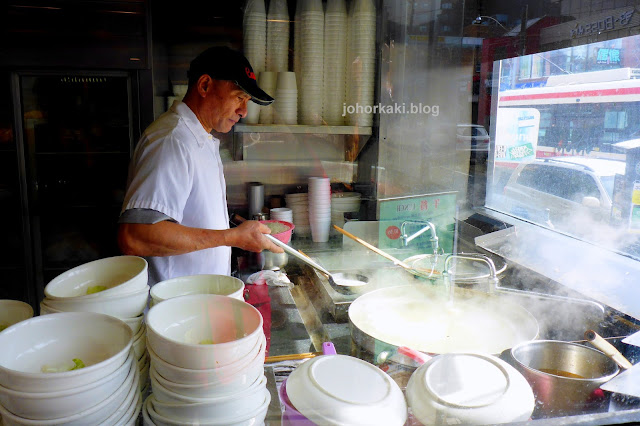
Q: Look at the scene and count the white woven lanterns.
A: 0